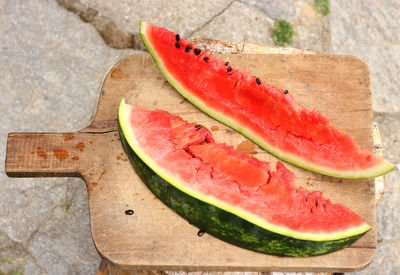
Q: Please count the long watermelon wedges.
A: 2